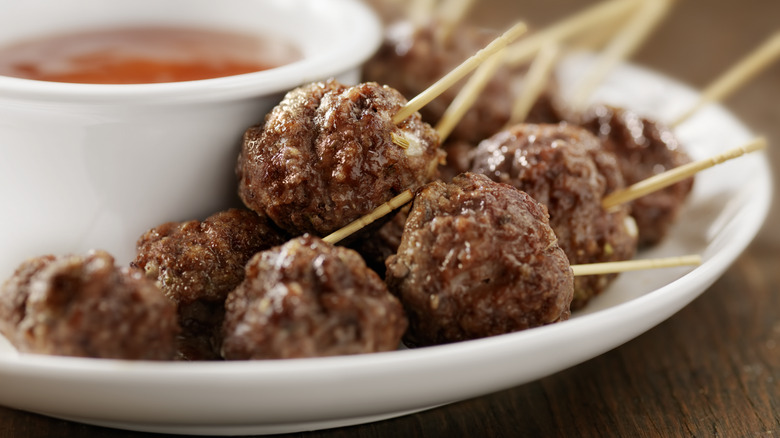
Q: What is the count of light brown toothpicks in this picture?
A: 11